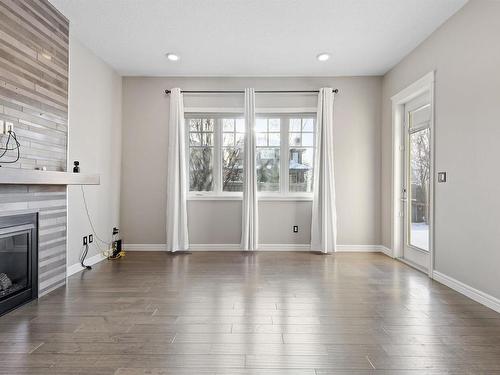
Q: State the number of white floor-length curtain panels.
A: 3